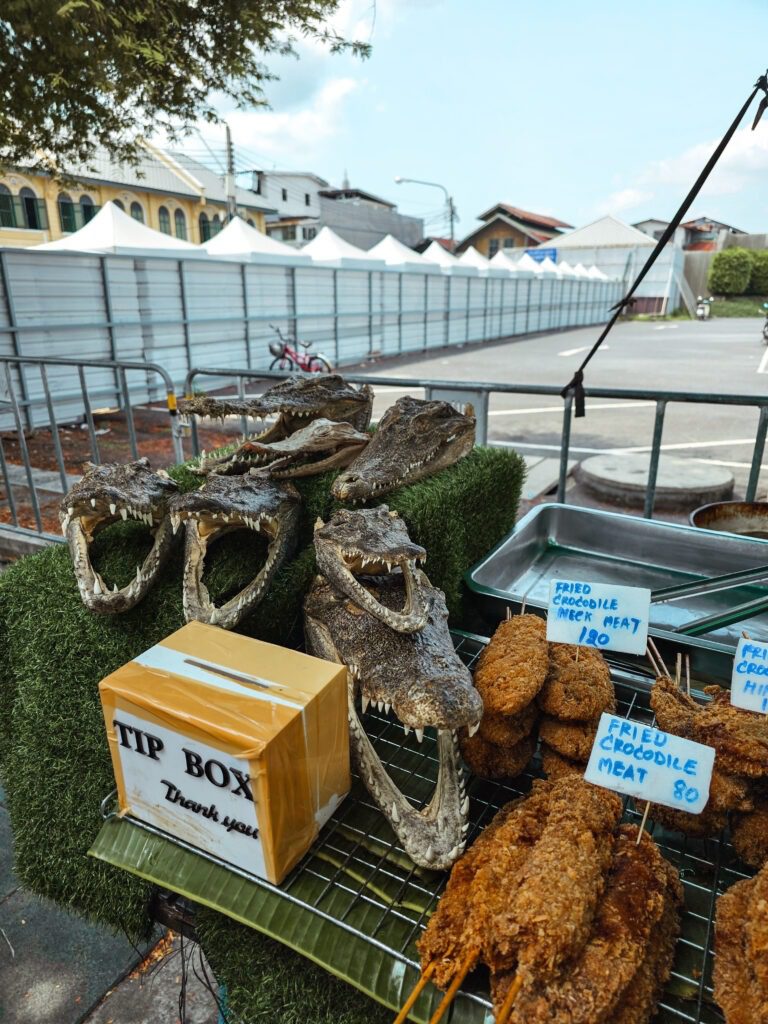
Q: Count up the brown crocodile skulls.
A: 7